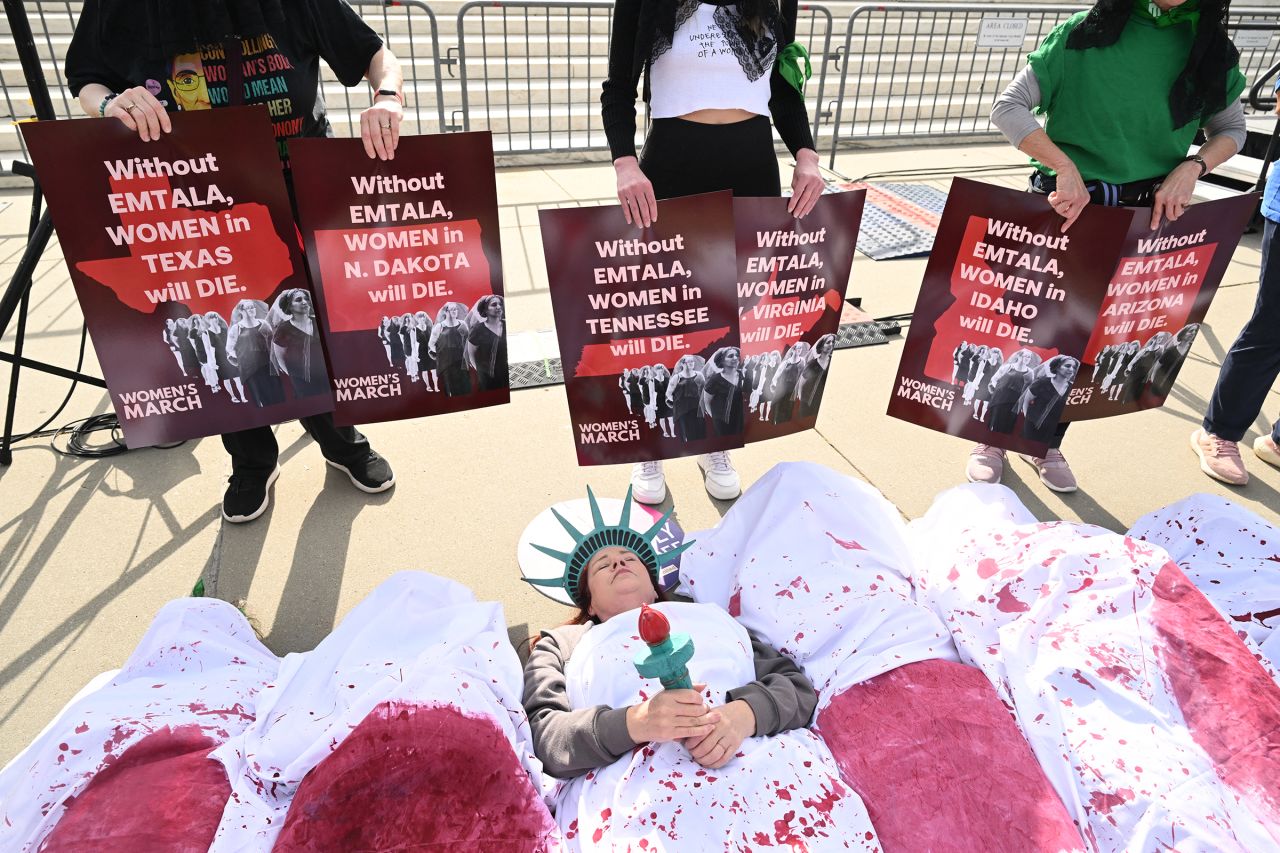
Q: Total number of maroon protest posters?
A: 6